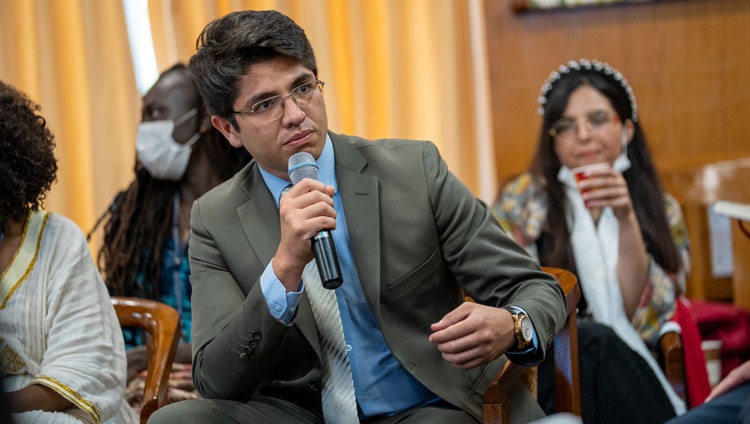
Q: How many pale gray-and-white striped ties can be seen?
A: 1